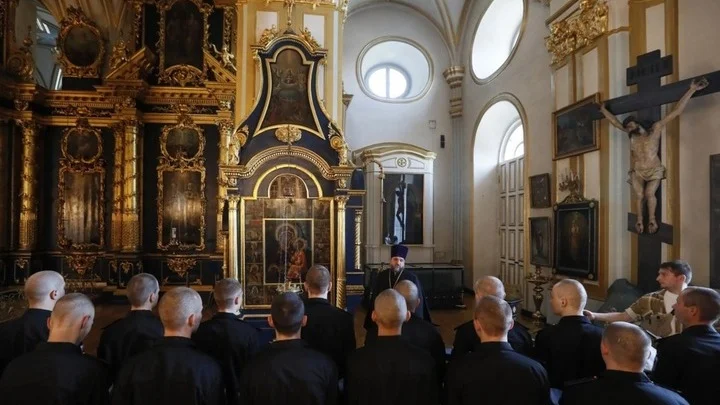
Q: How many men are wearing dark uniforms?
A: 14